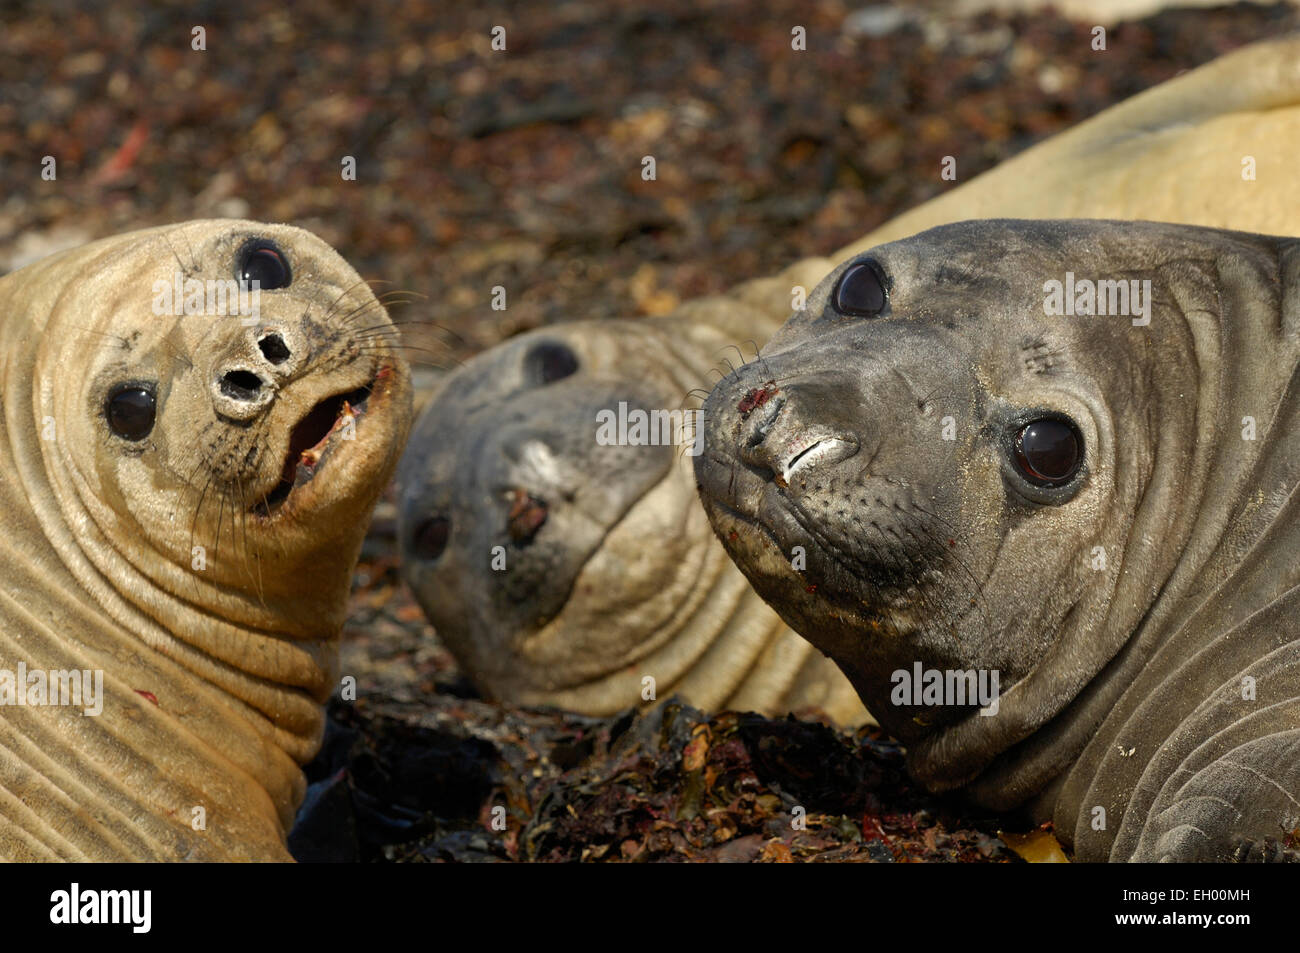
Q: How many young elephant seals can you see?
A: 3